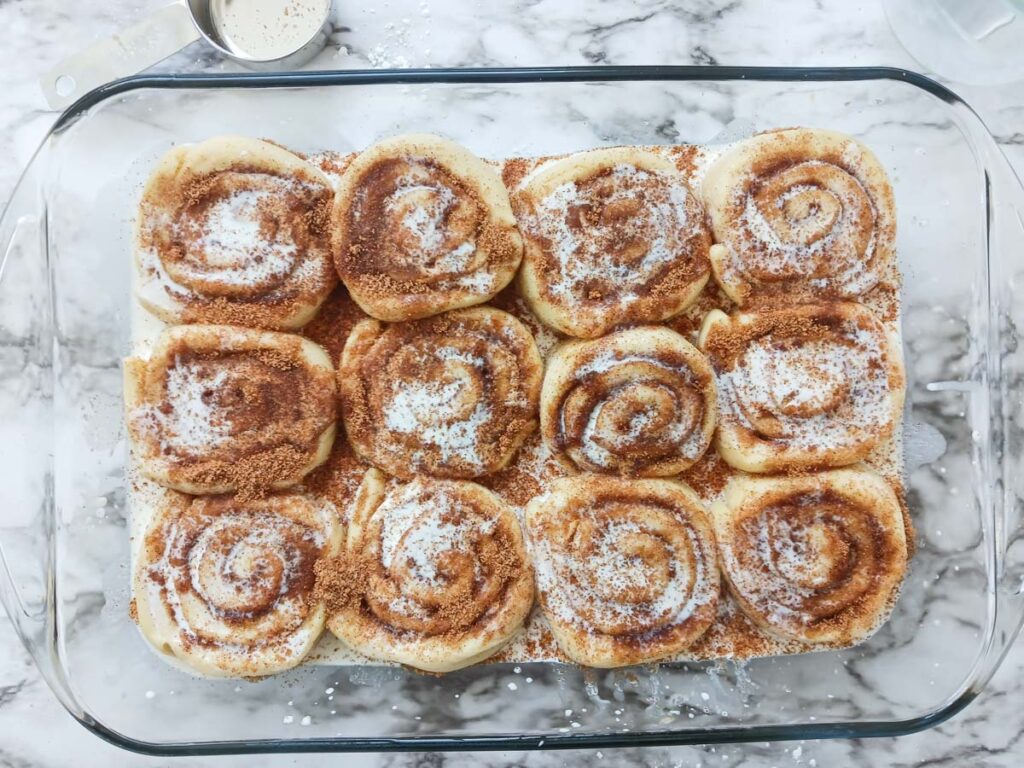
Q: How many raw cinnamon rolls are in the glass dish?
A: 12